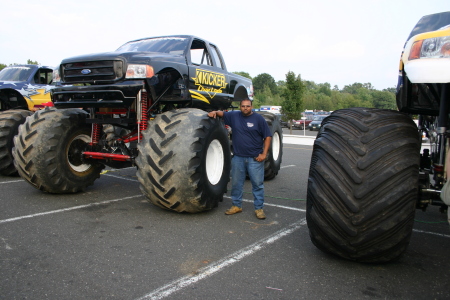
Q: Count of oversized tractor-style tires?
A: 5